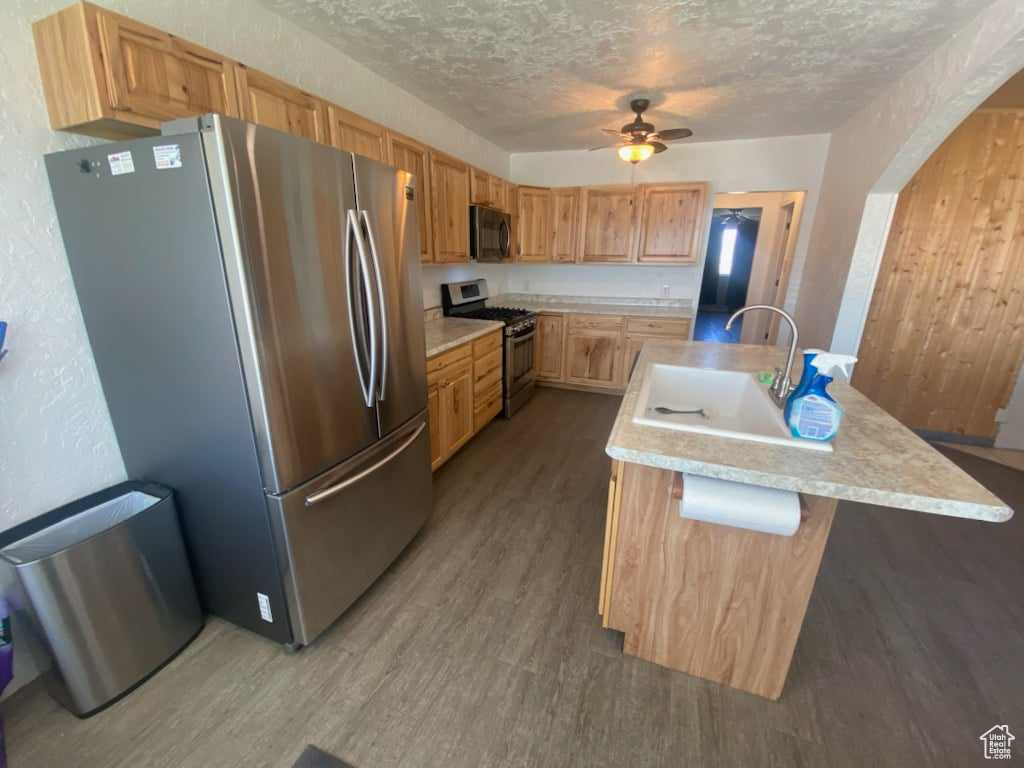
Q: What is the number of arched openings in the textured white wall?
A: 1